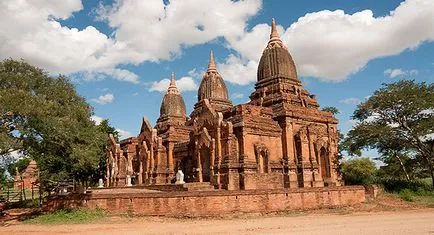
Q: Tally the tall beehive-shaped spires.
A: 3